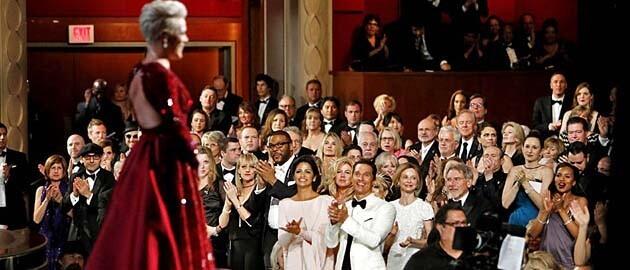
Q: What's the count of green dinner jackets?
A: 0